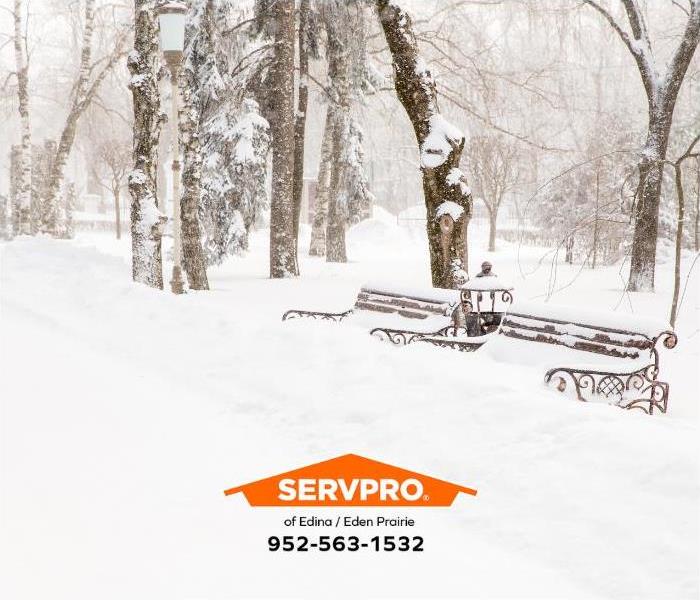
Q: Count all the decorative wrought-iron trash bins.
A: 1